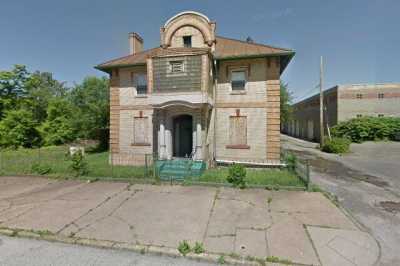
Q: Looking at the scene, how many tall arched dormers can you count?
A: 1